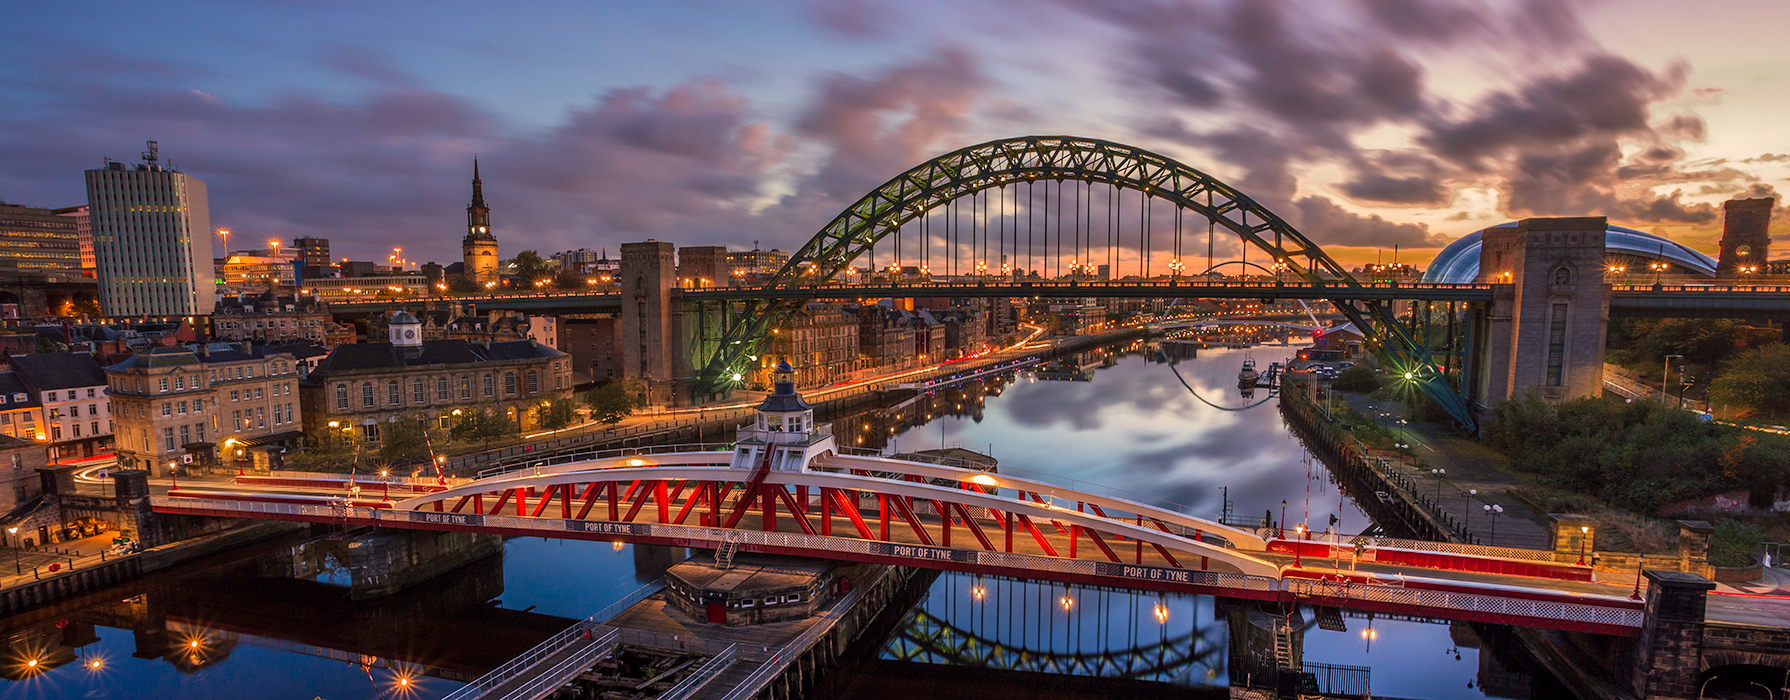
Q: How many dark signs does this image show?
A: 4